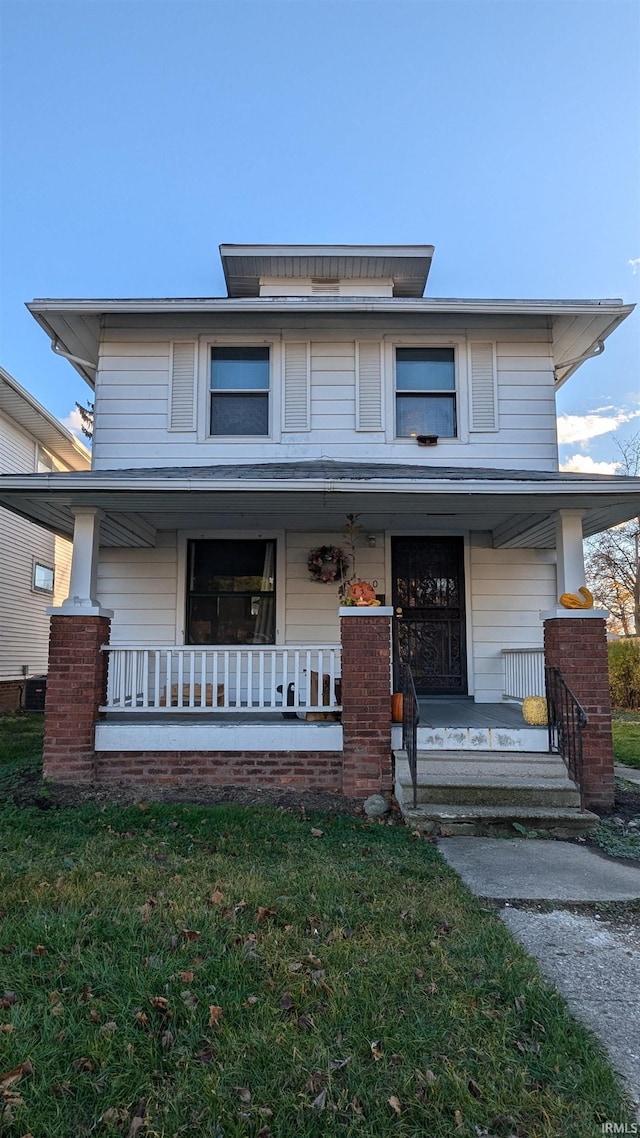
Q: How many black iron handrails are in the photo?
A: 2